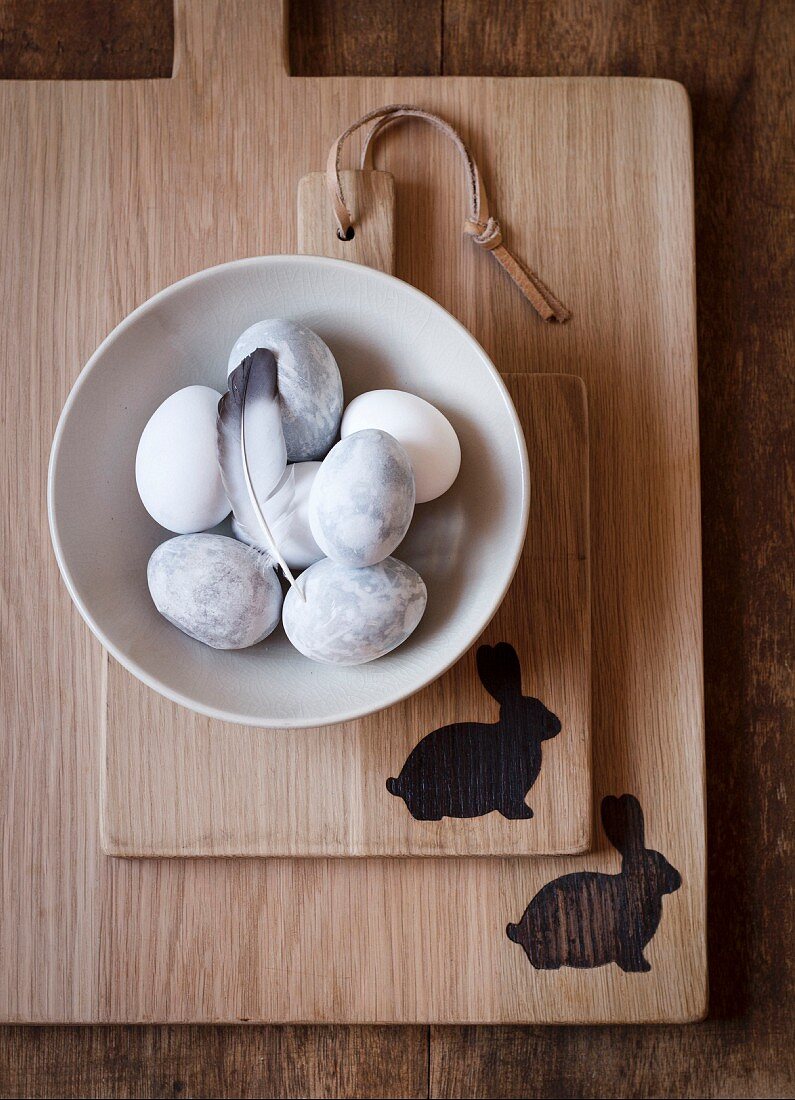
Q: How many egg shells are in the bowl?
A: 7